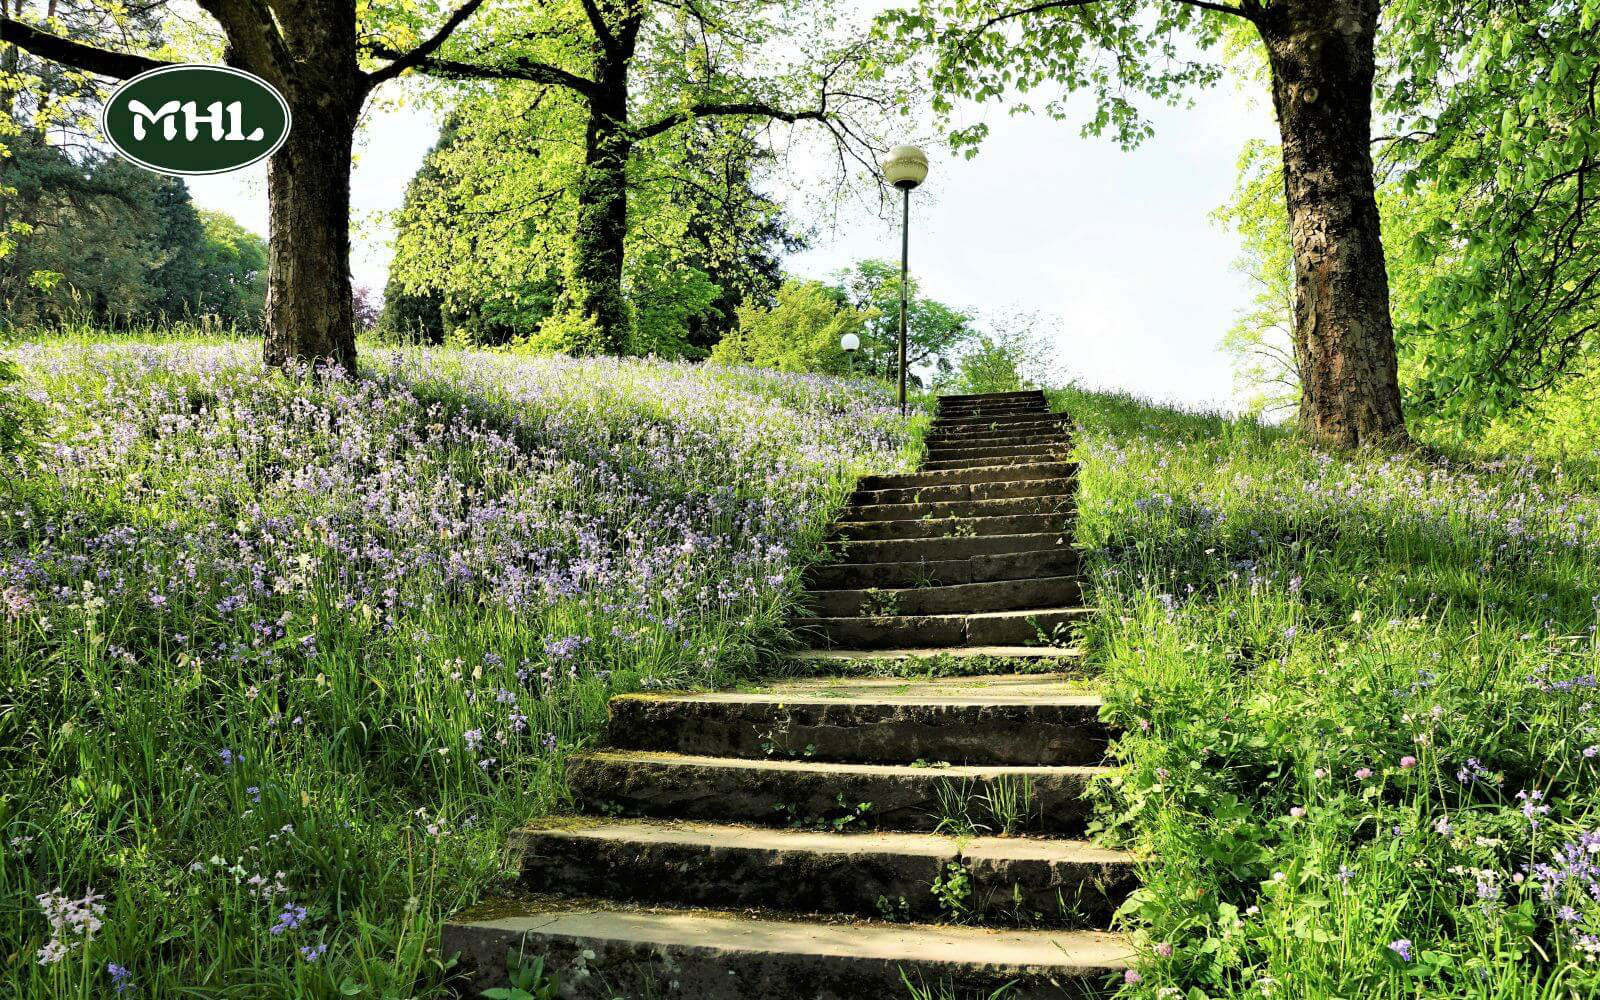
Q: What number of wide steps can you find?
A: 4